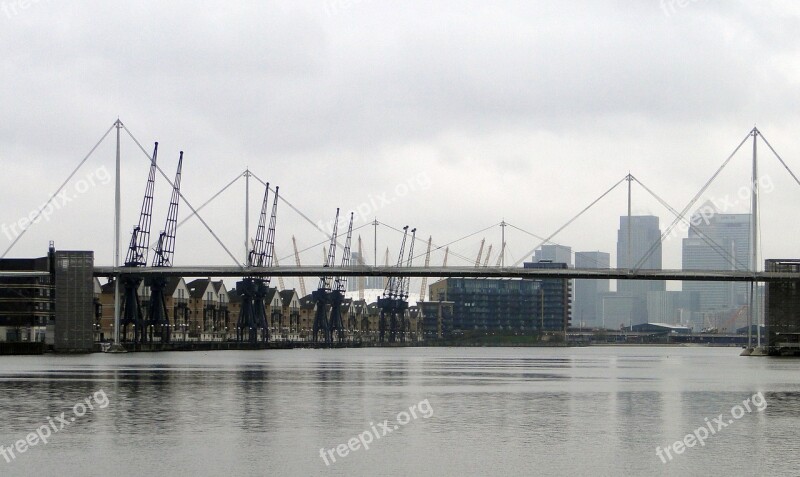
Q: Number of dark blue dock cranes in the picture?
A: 8